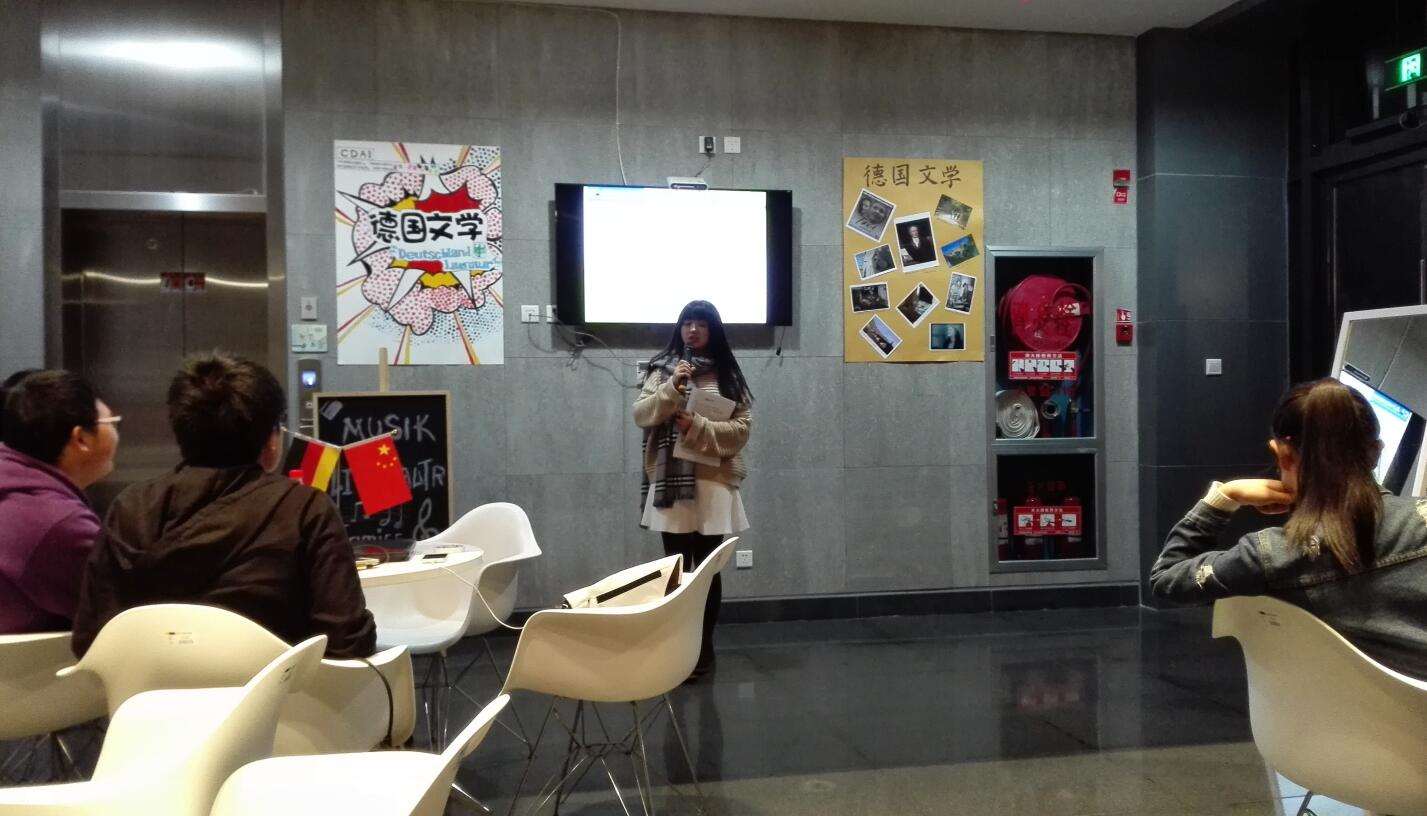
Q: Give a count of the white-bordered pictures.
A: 8